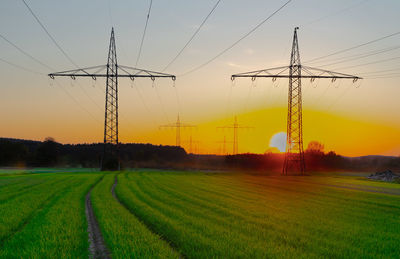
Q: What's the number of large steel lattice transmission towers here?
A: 2